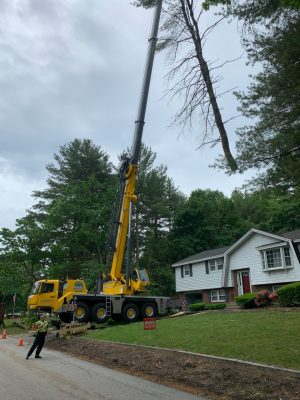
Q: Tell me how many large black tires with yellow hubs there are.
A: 4